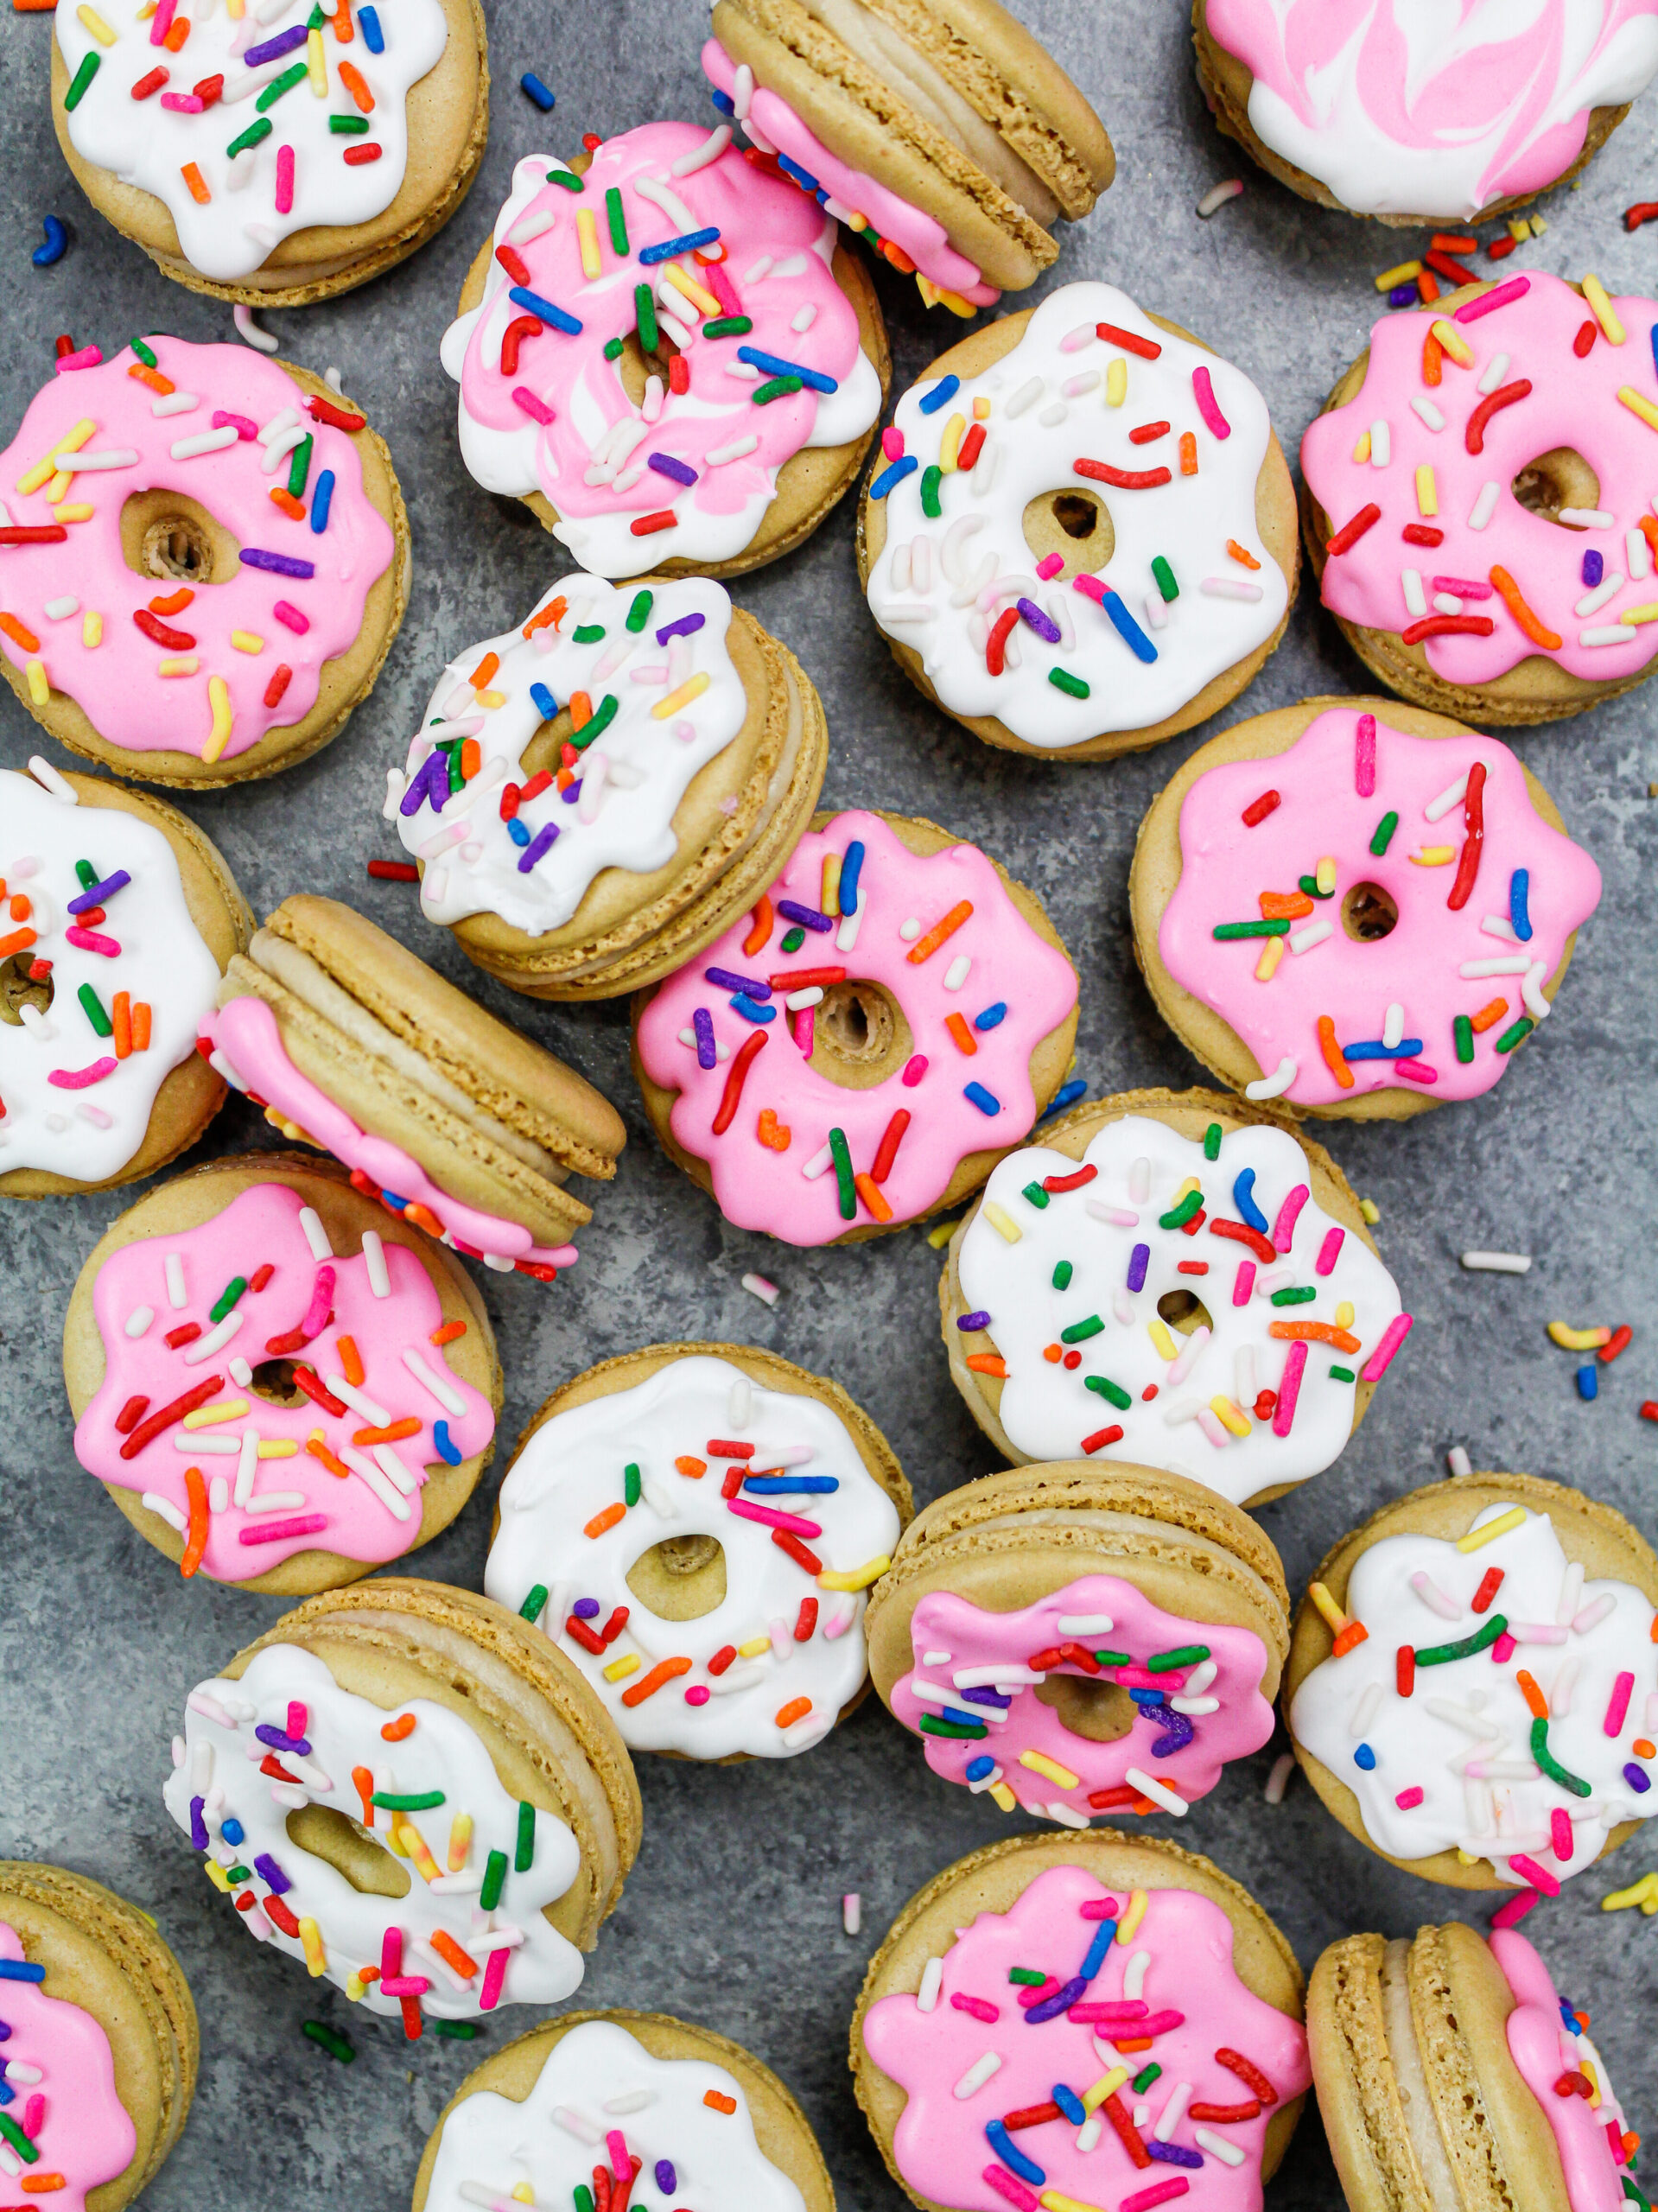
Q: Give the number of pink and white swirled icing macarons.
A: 2